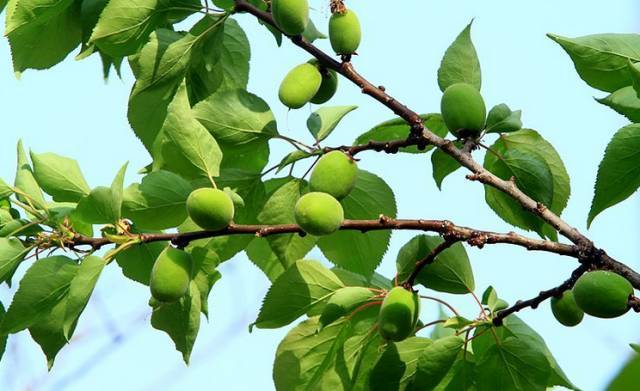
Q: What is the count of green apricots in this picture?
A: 12